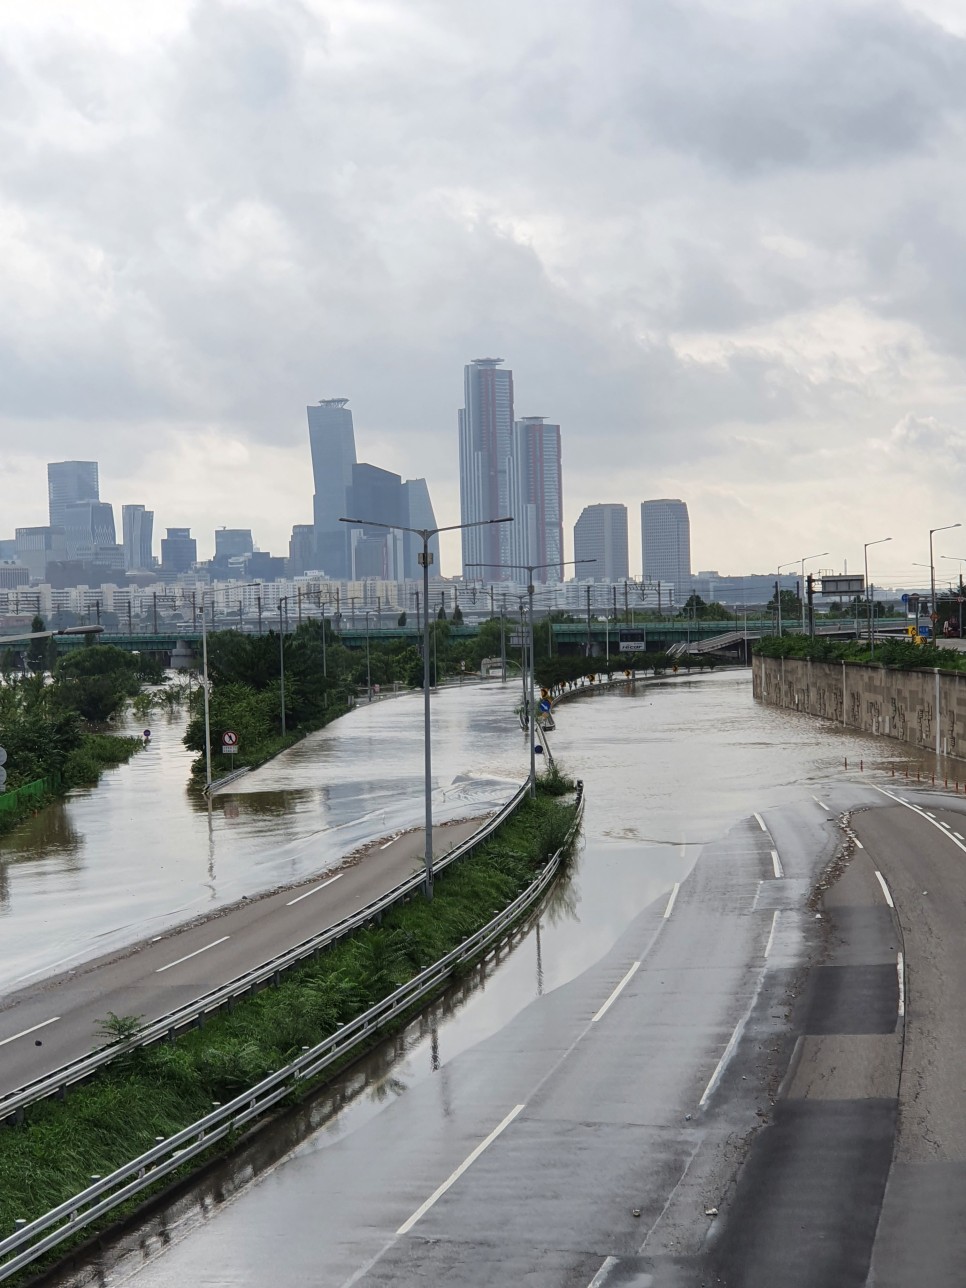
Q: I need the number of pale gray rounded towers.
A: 2